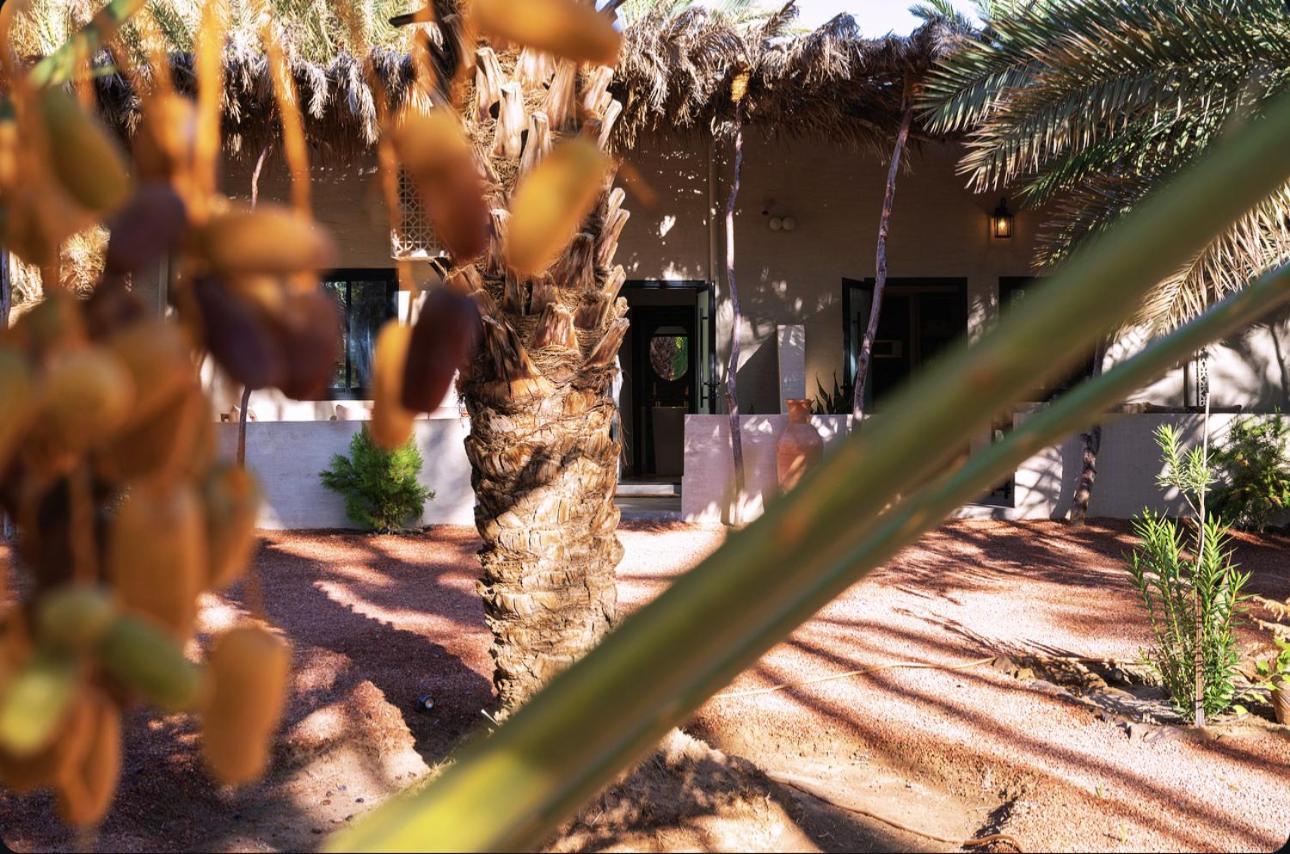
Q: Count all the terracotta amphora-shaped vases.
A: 1